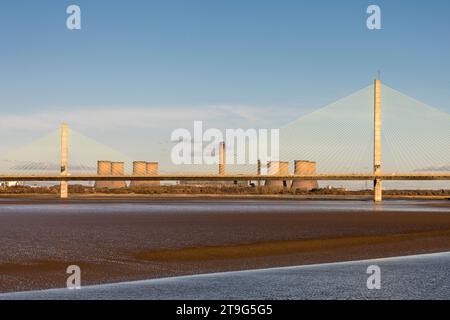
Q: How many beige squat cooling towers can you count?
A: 8